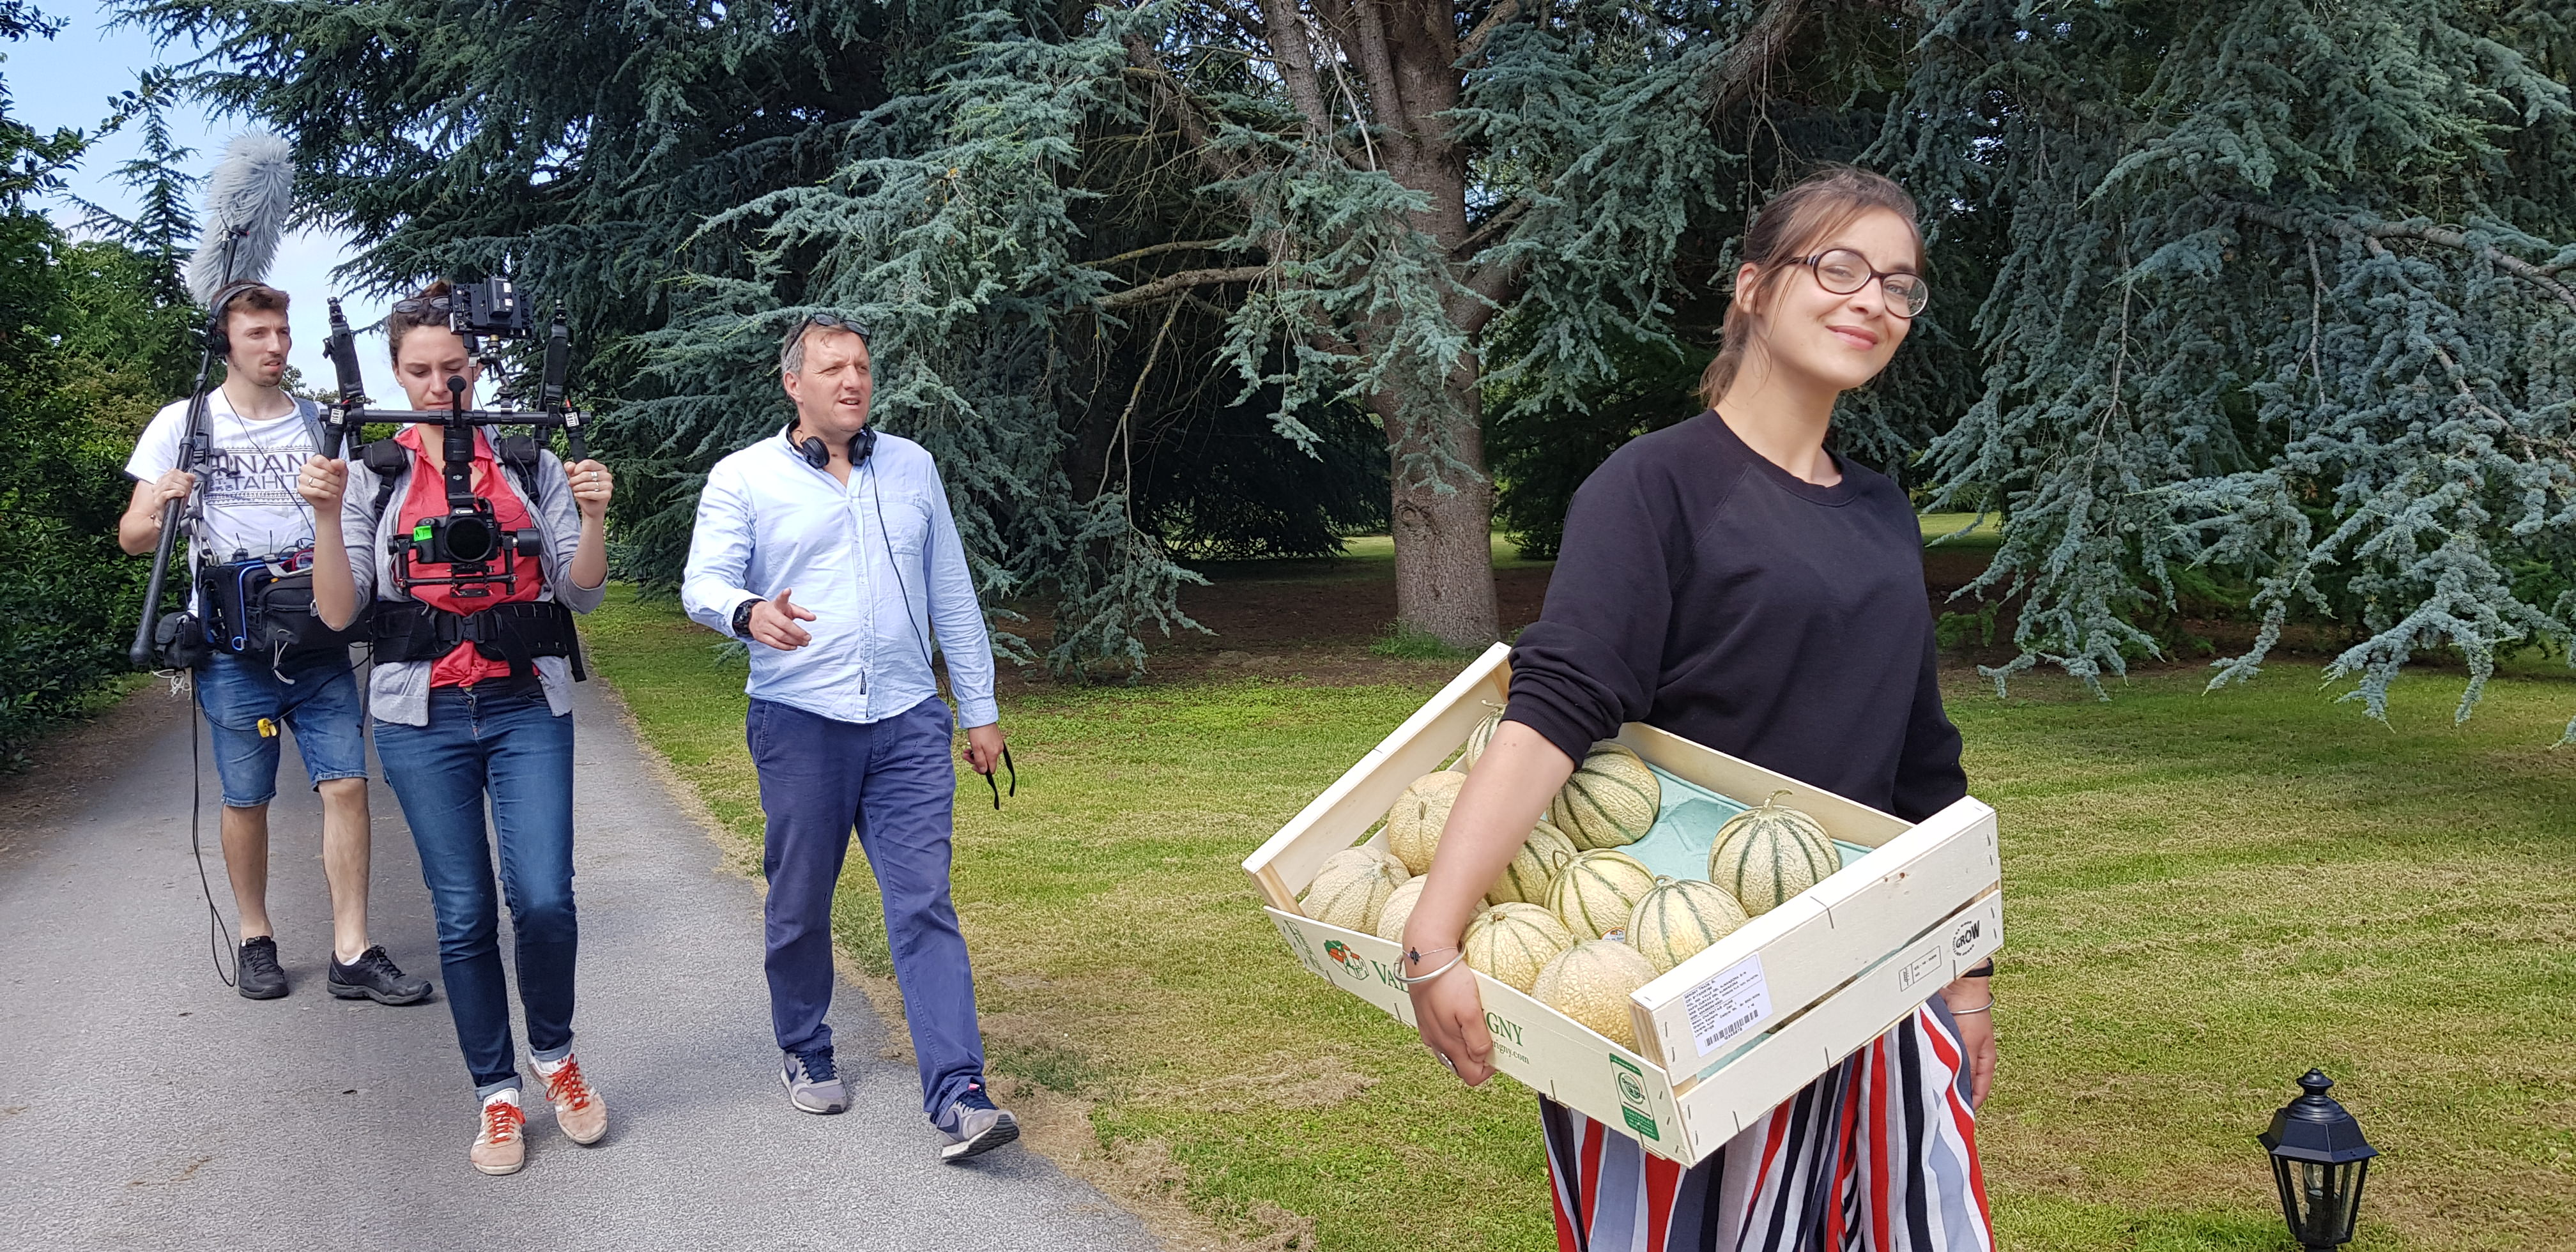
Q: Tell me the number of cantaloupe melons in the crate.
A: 11